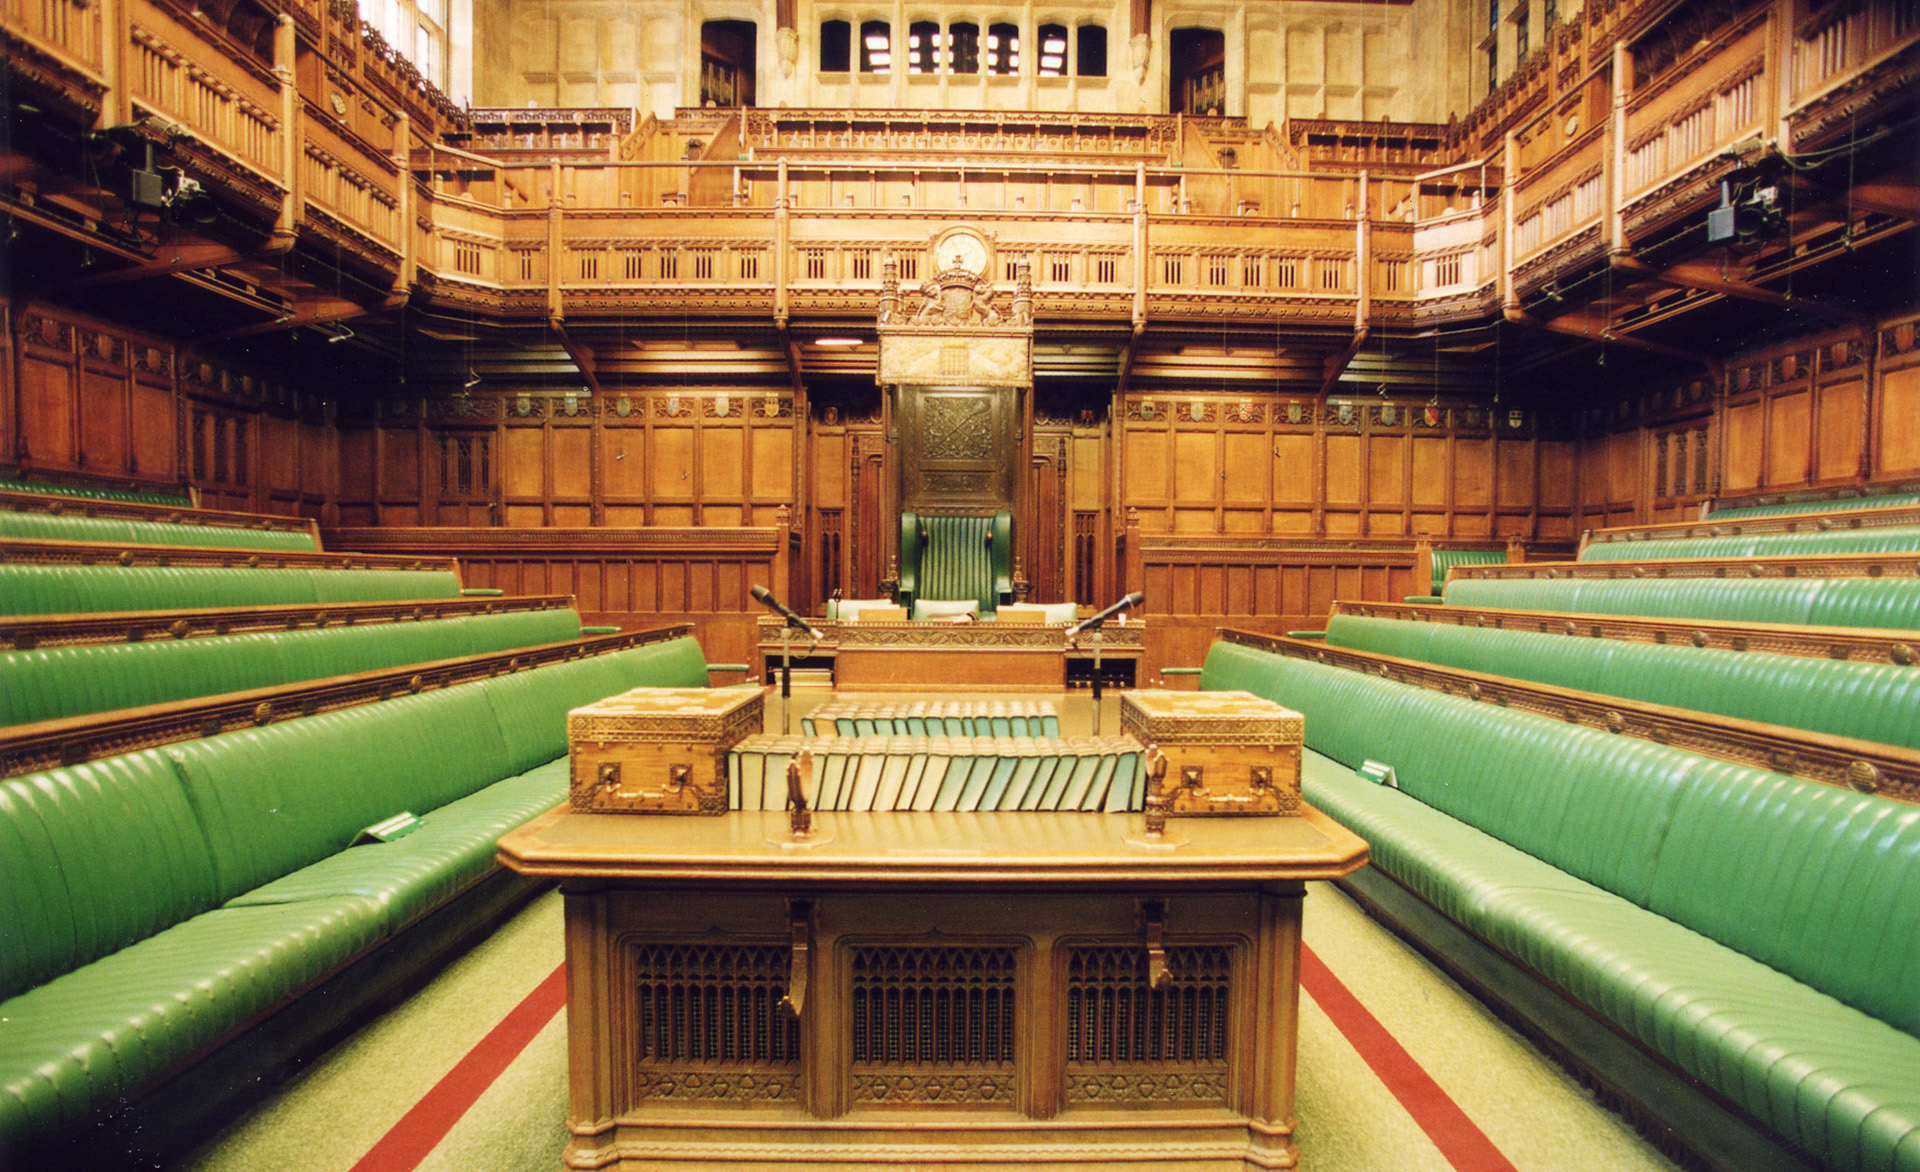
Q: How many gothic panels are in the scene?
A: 3